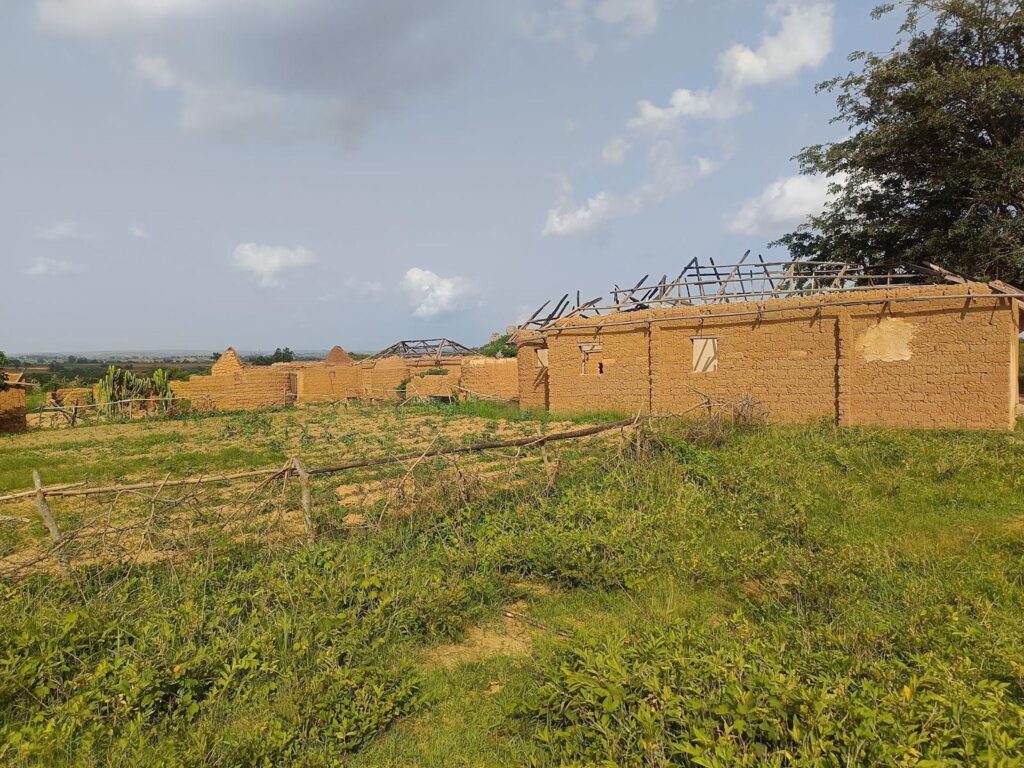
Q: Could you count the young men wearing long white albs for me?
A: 0